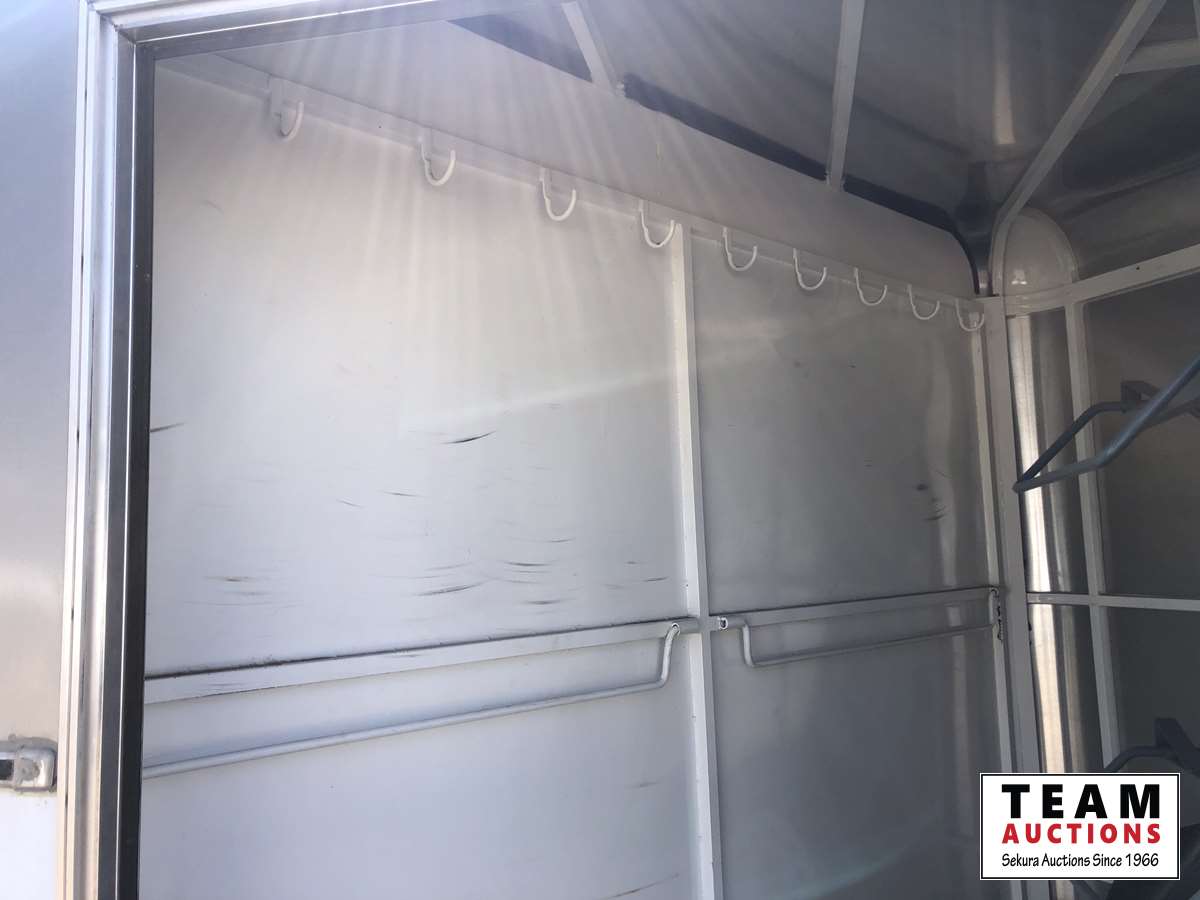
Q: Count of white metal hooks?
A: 9